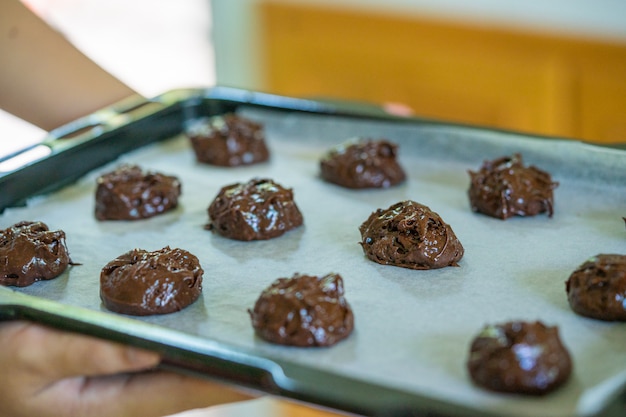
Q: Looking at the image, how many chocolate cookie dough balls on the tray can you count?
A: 11